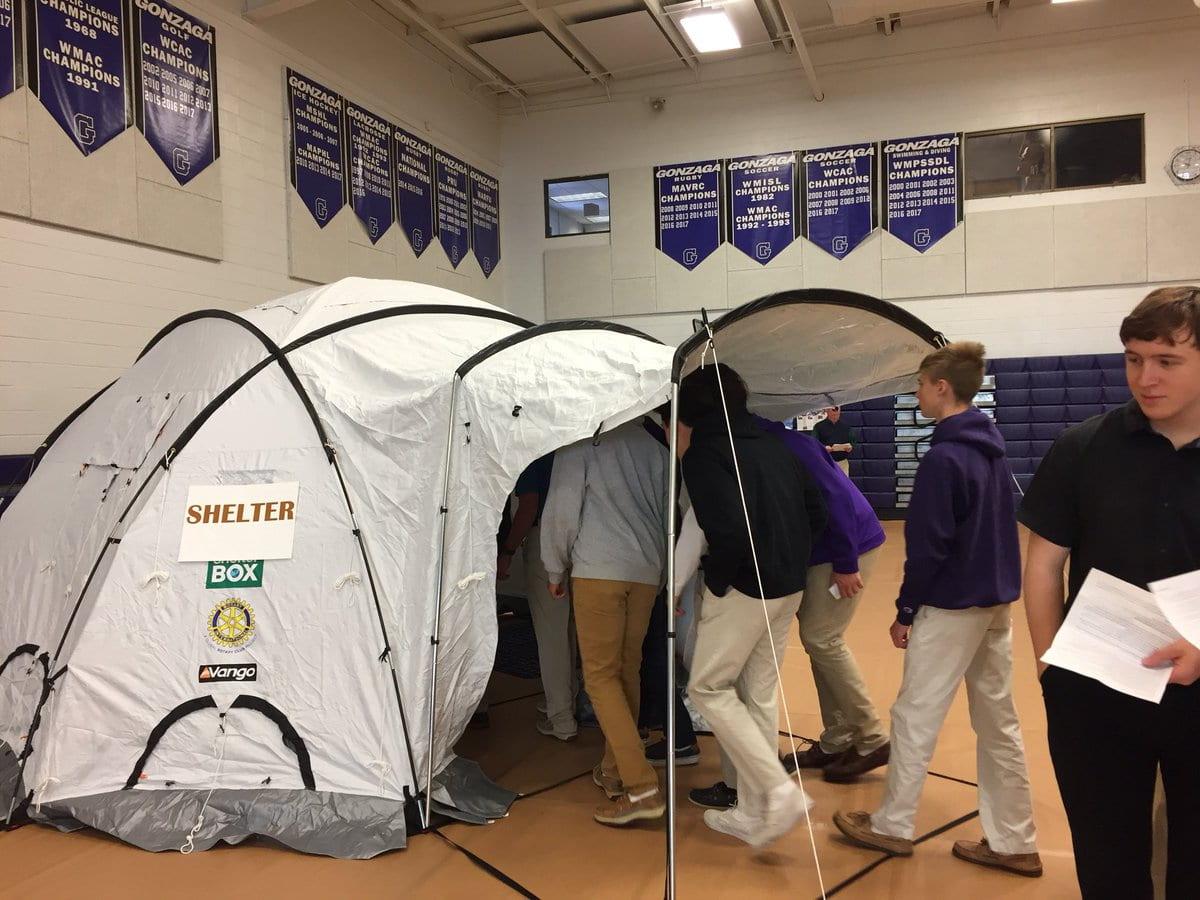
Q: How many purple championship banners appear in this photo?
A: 12